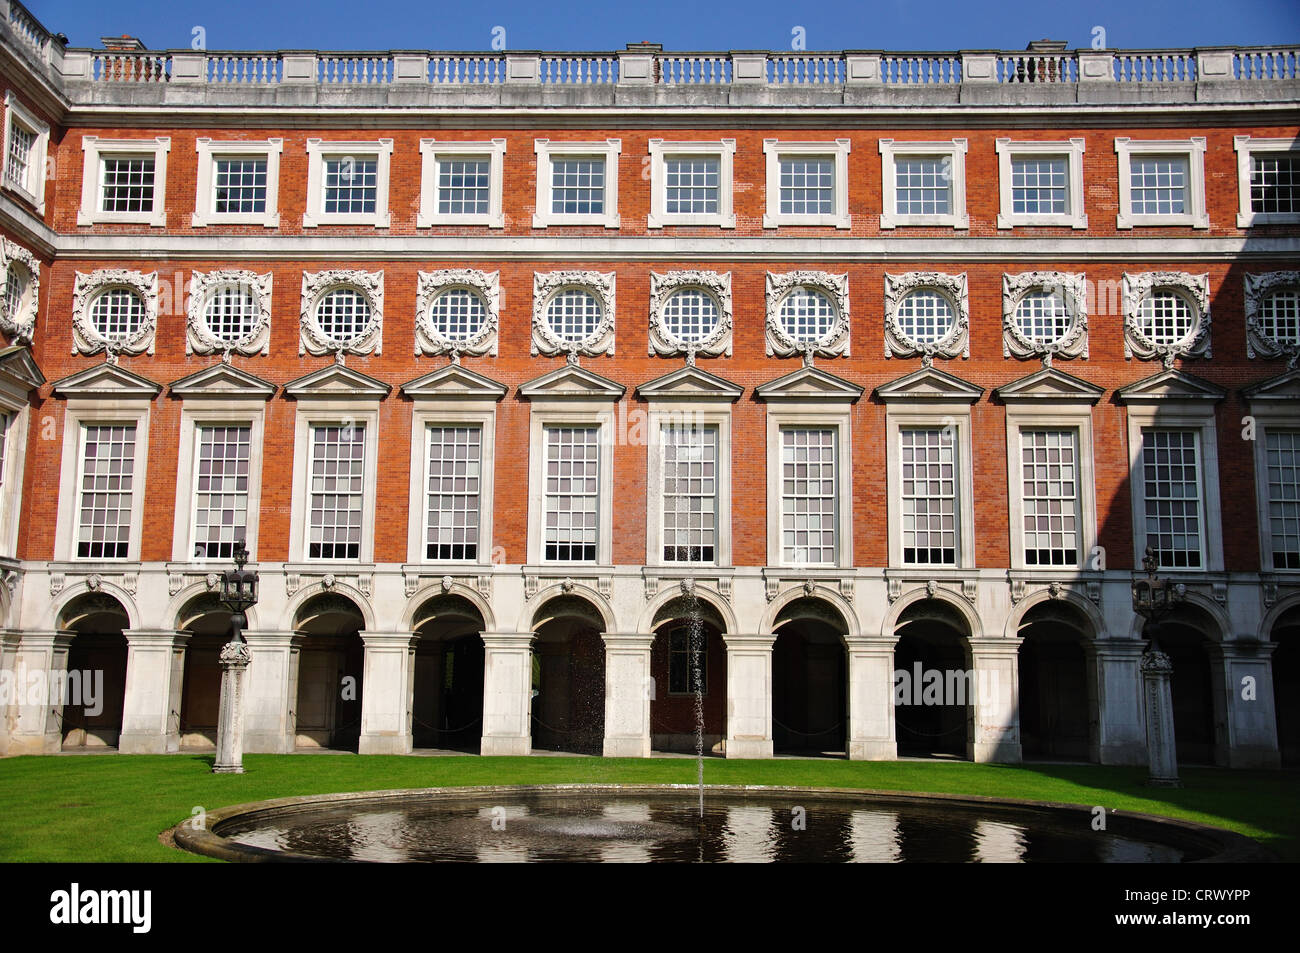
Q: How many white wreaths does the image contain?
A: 12